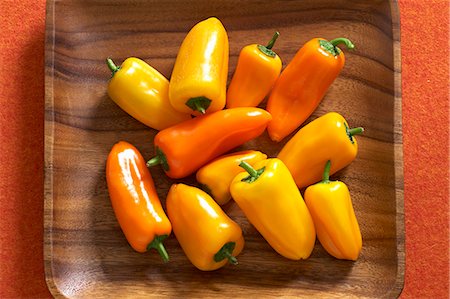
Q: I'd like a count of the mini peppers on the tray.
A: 11